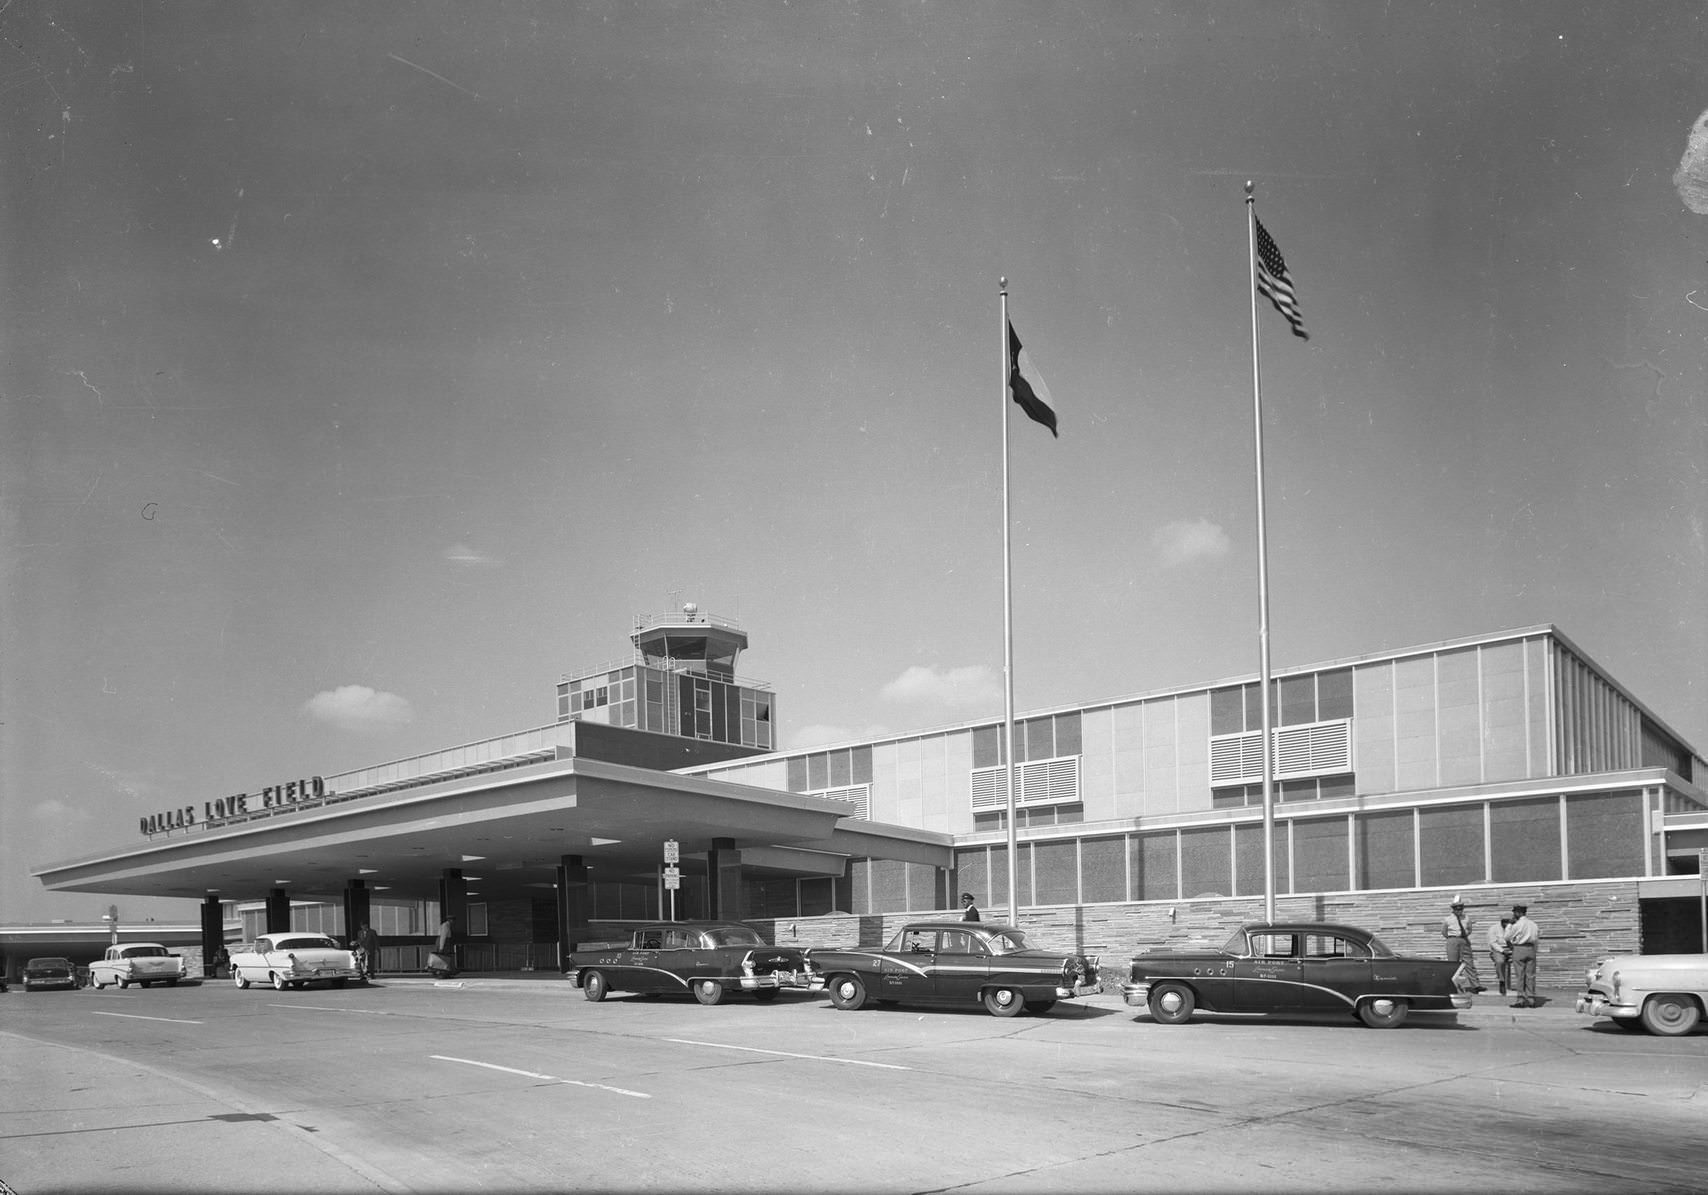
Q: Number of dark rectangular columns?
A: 6